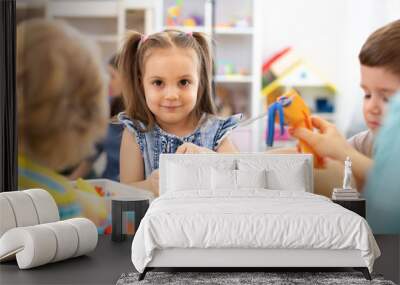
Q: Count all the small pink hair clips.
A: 2